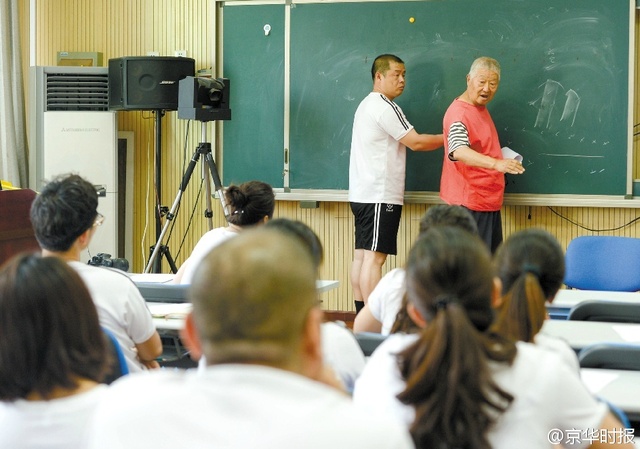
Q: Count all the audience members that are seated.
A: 8